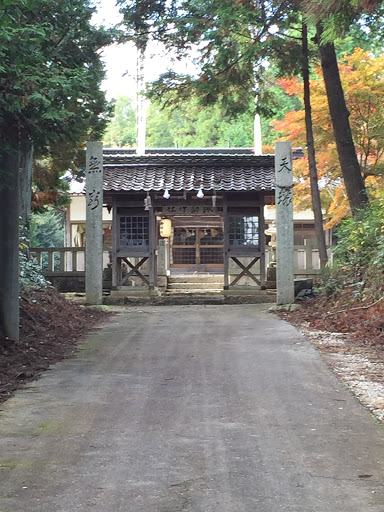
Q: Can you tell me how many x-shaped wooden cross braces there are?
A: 2